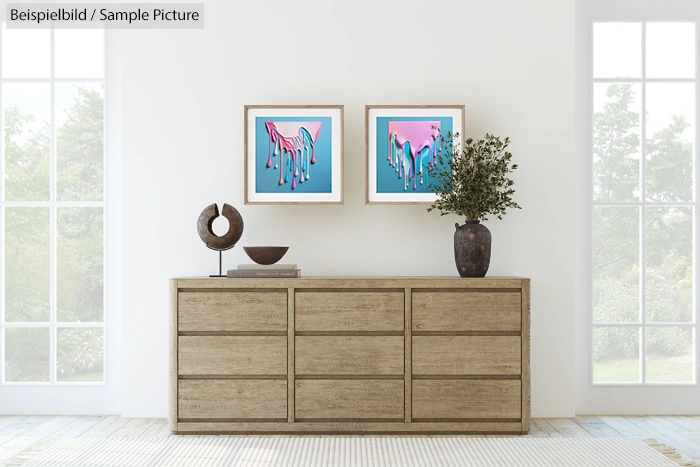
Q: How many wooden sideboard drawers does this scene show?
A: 9